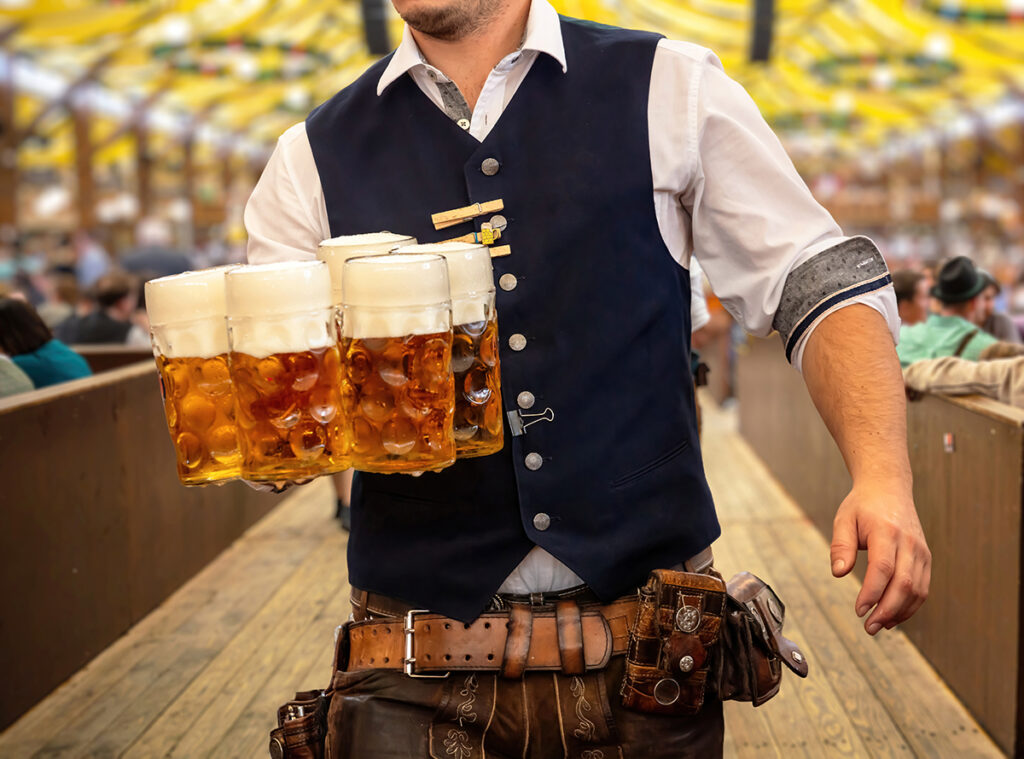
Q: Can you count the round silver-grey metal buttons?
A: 7